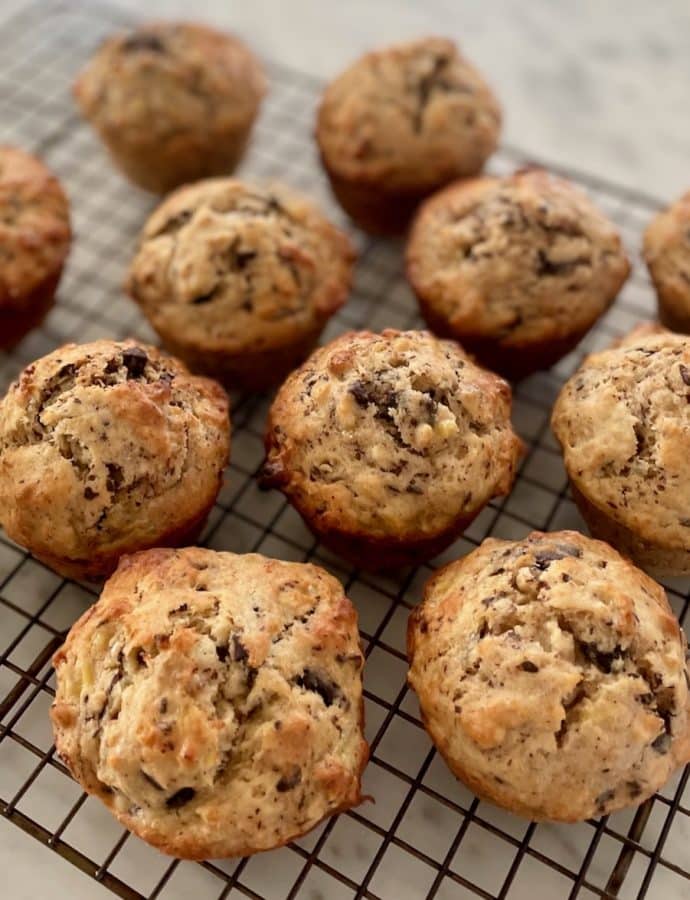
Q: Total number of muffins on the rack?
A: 11